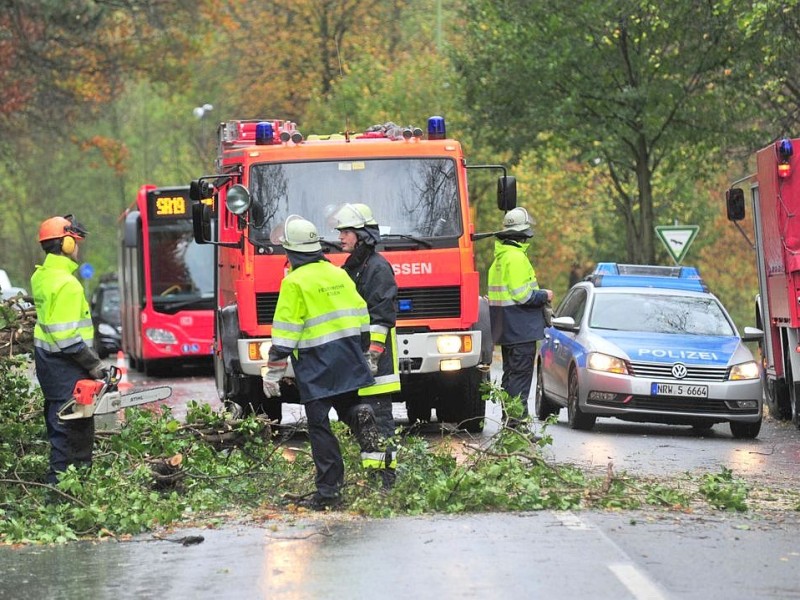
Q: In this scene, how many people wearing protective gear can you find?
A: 4